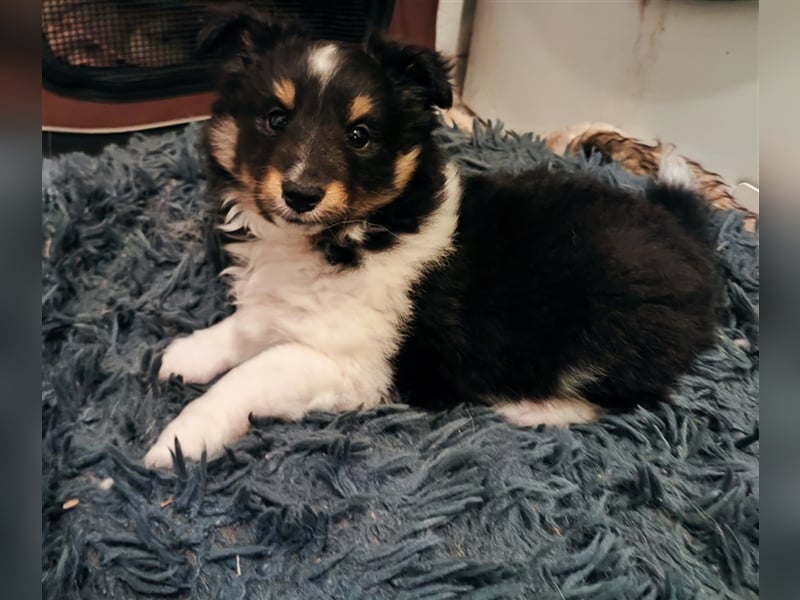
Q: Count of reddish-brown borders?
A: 1